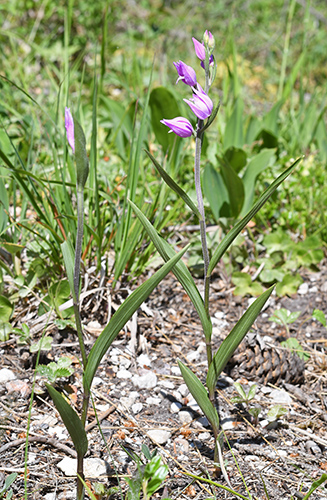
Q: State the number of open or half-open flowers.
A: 3